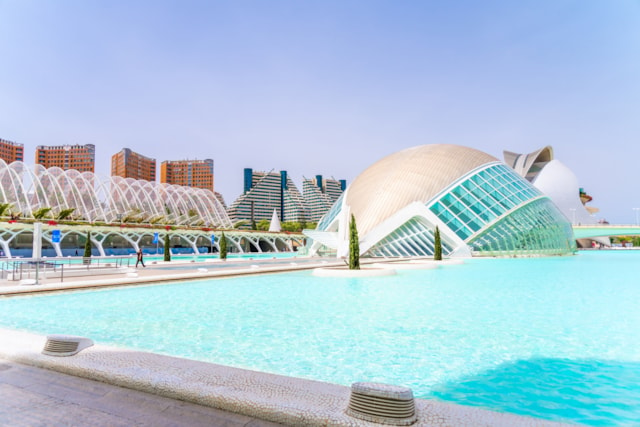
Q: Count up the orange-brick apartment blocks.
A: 4